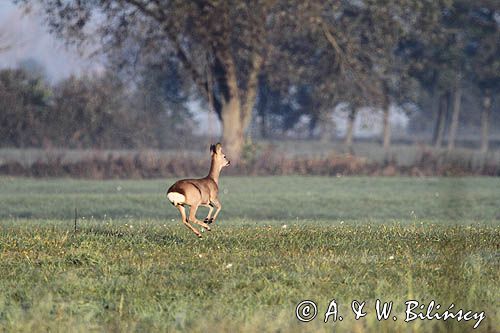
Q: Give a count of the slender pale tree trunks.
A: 5